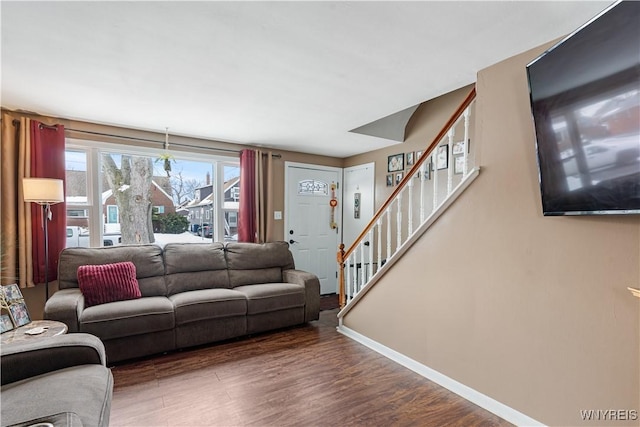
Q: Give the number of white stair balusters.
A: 12